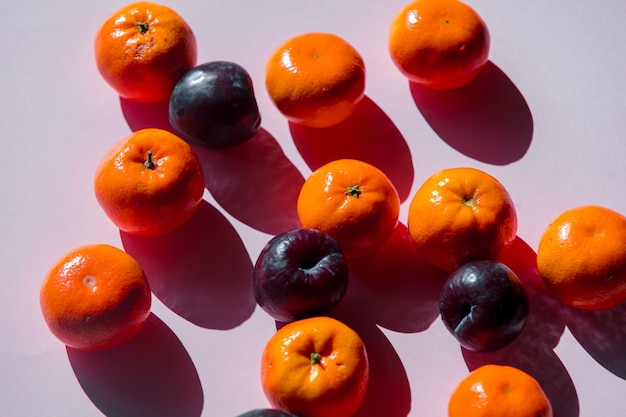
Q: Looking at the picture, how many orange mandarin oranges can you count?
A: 10